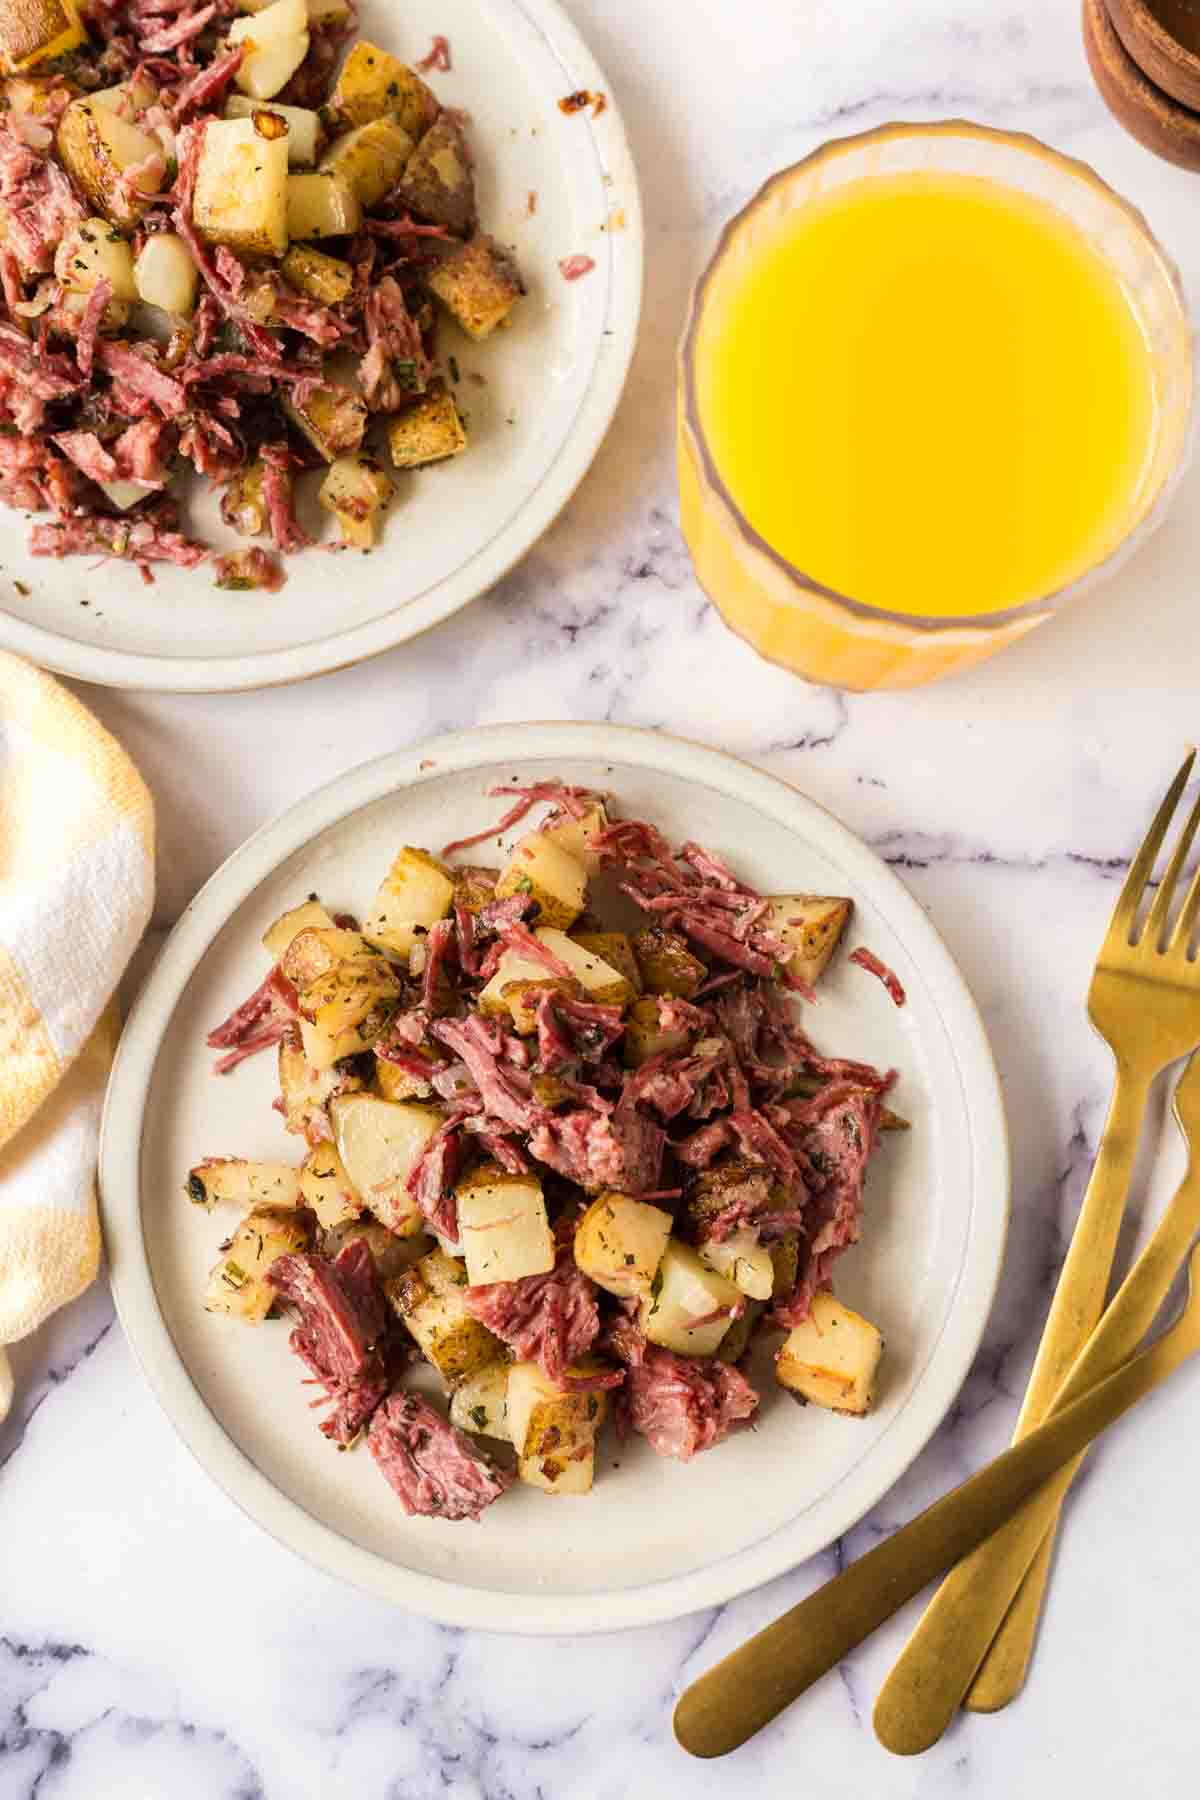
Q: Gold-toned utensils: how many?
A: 3